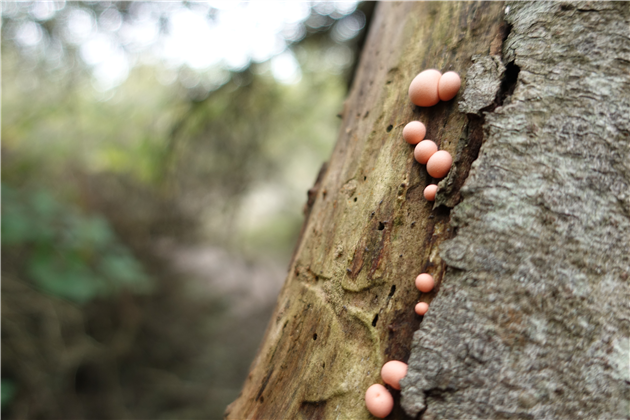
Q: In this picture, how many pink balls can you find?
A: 10